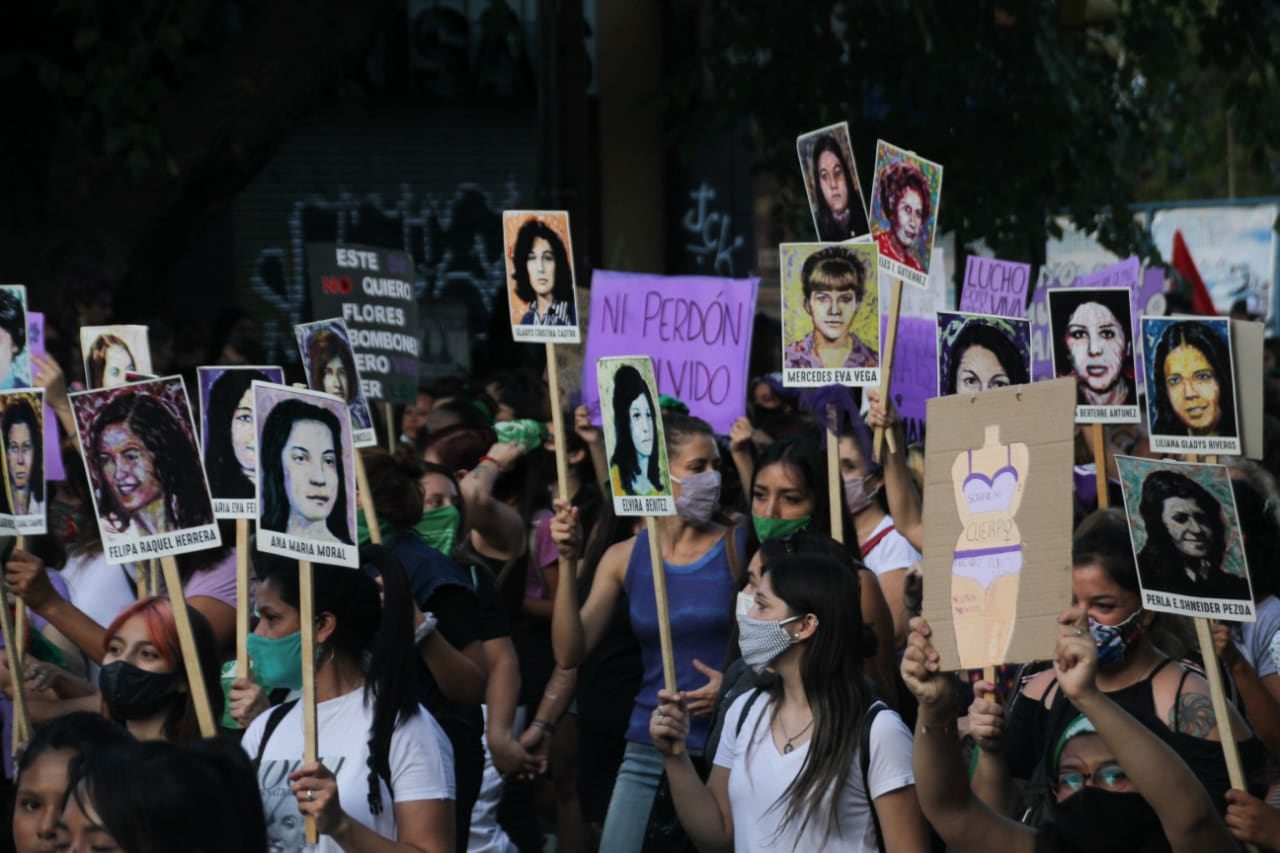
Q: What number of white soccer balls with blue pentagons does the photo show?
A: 0